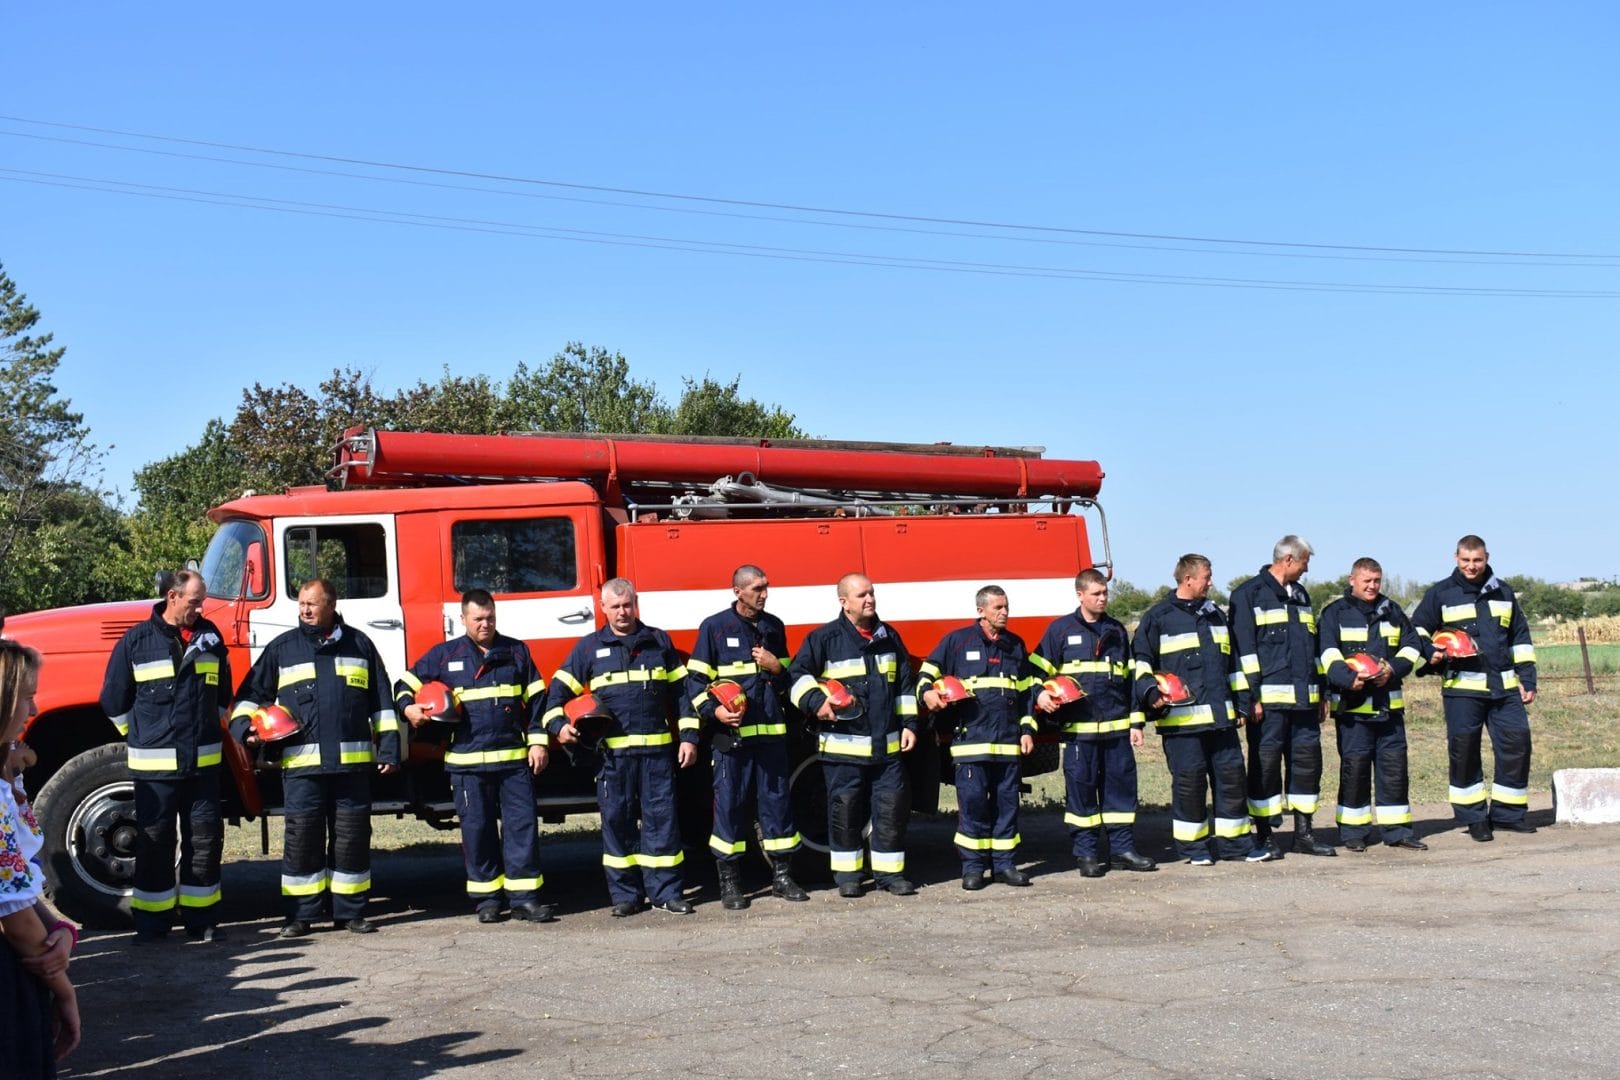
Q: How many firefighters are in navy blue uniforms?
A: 12